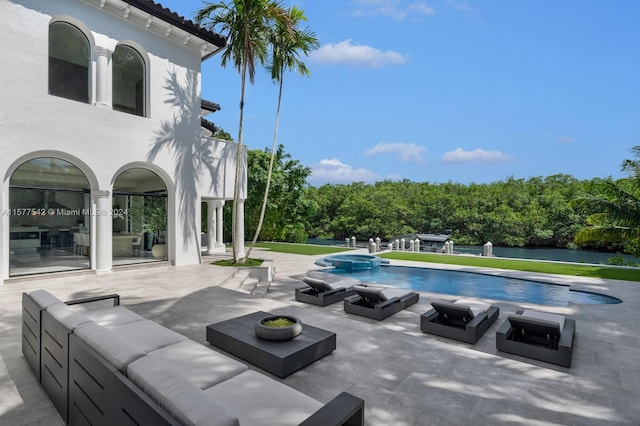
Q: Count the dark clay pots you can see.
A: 1